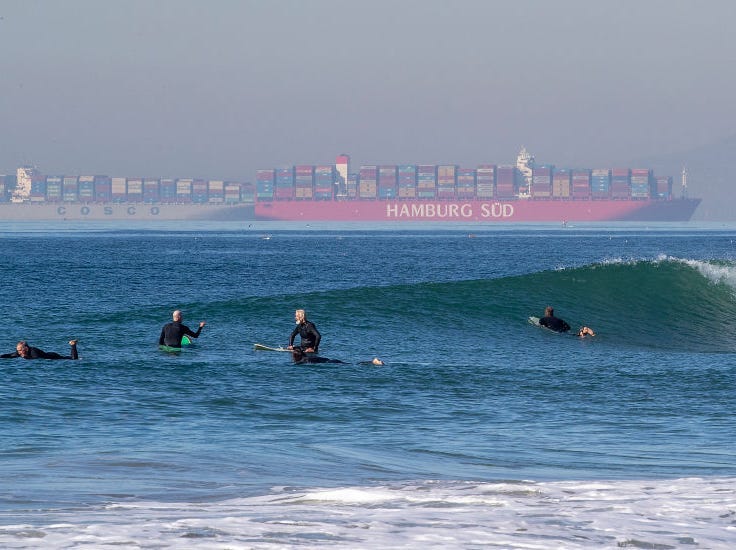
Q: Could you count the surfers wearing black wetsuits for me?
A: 5